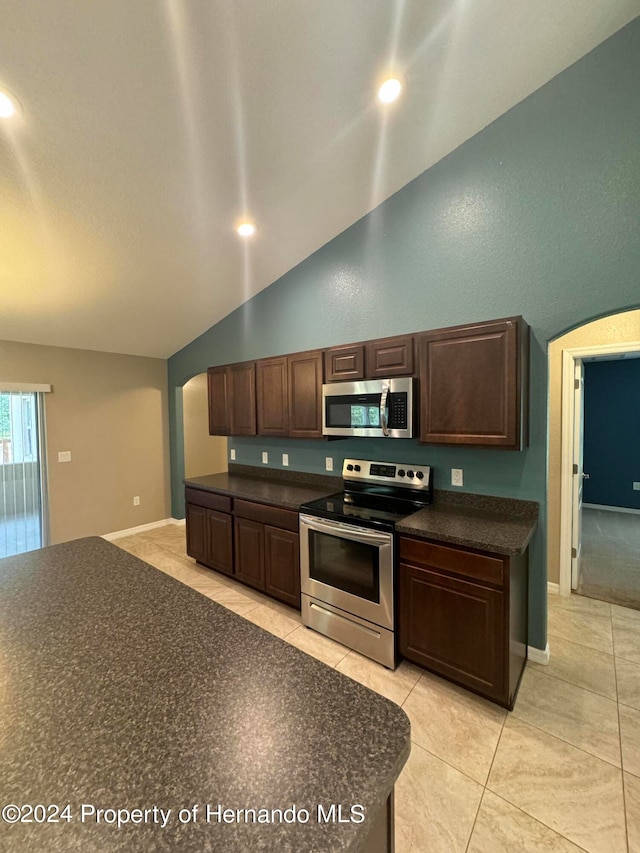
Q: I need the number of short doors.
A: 2